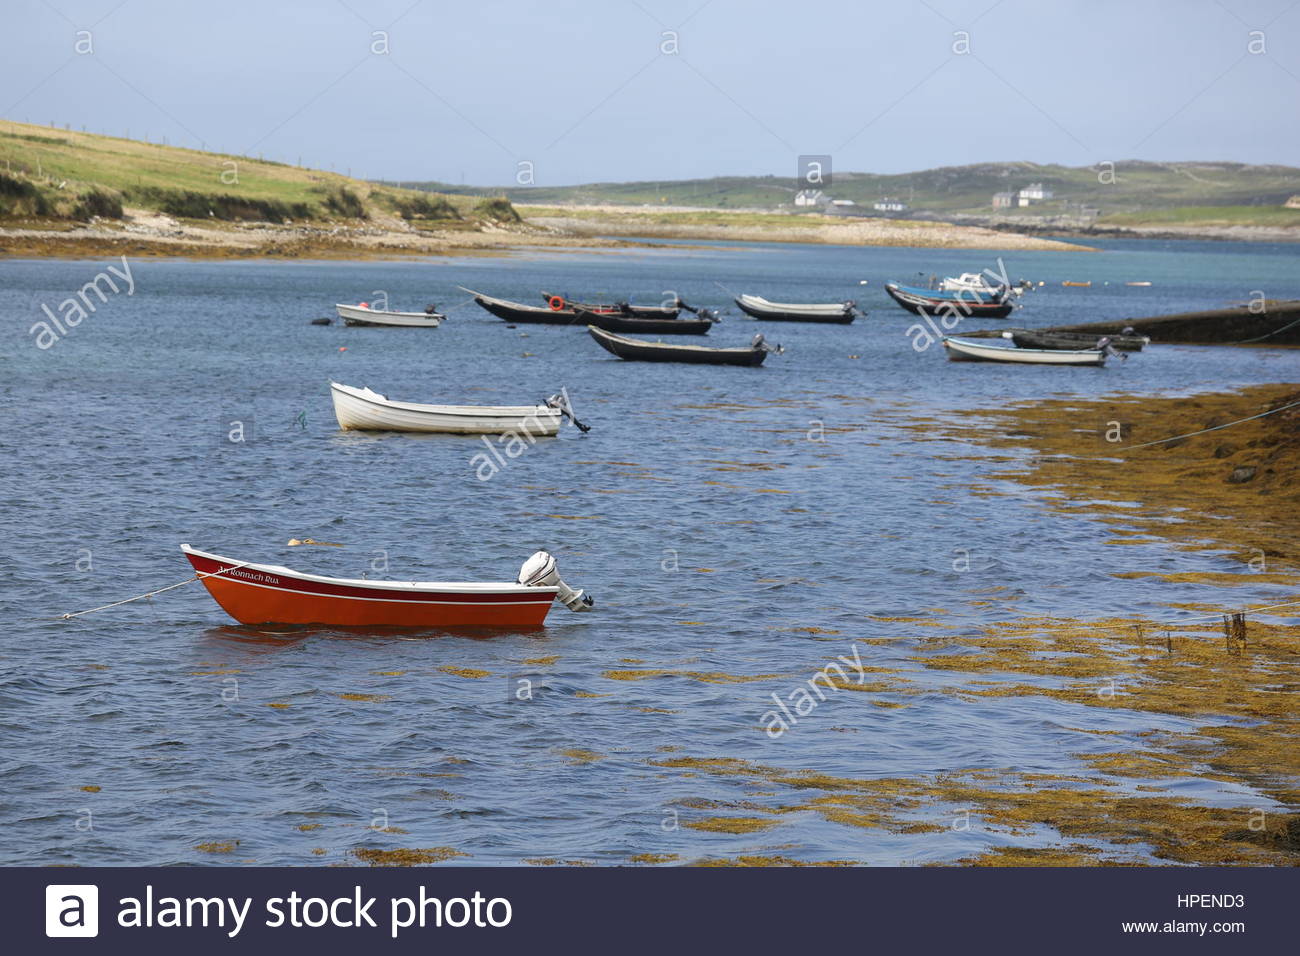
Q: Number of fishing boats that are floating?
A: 13